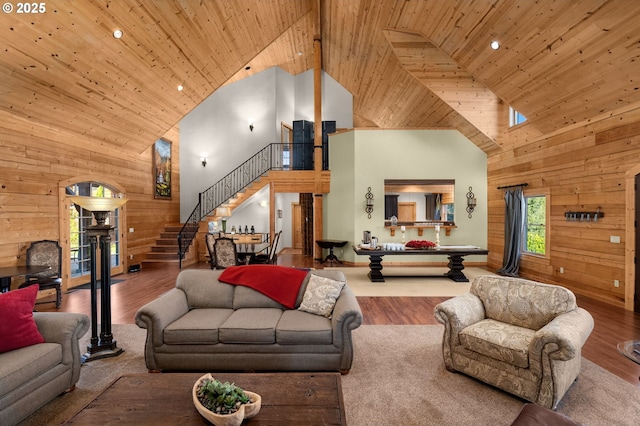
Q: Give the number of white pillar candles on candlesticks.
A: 2